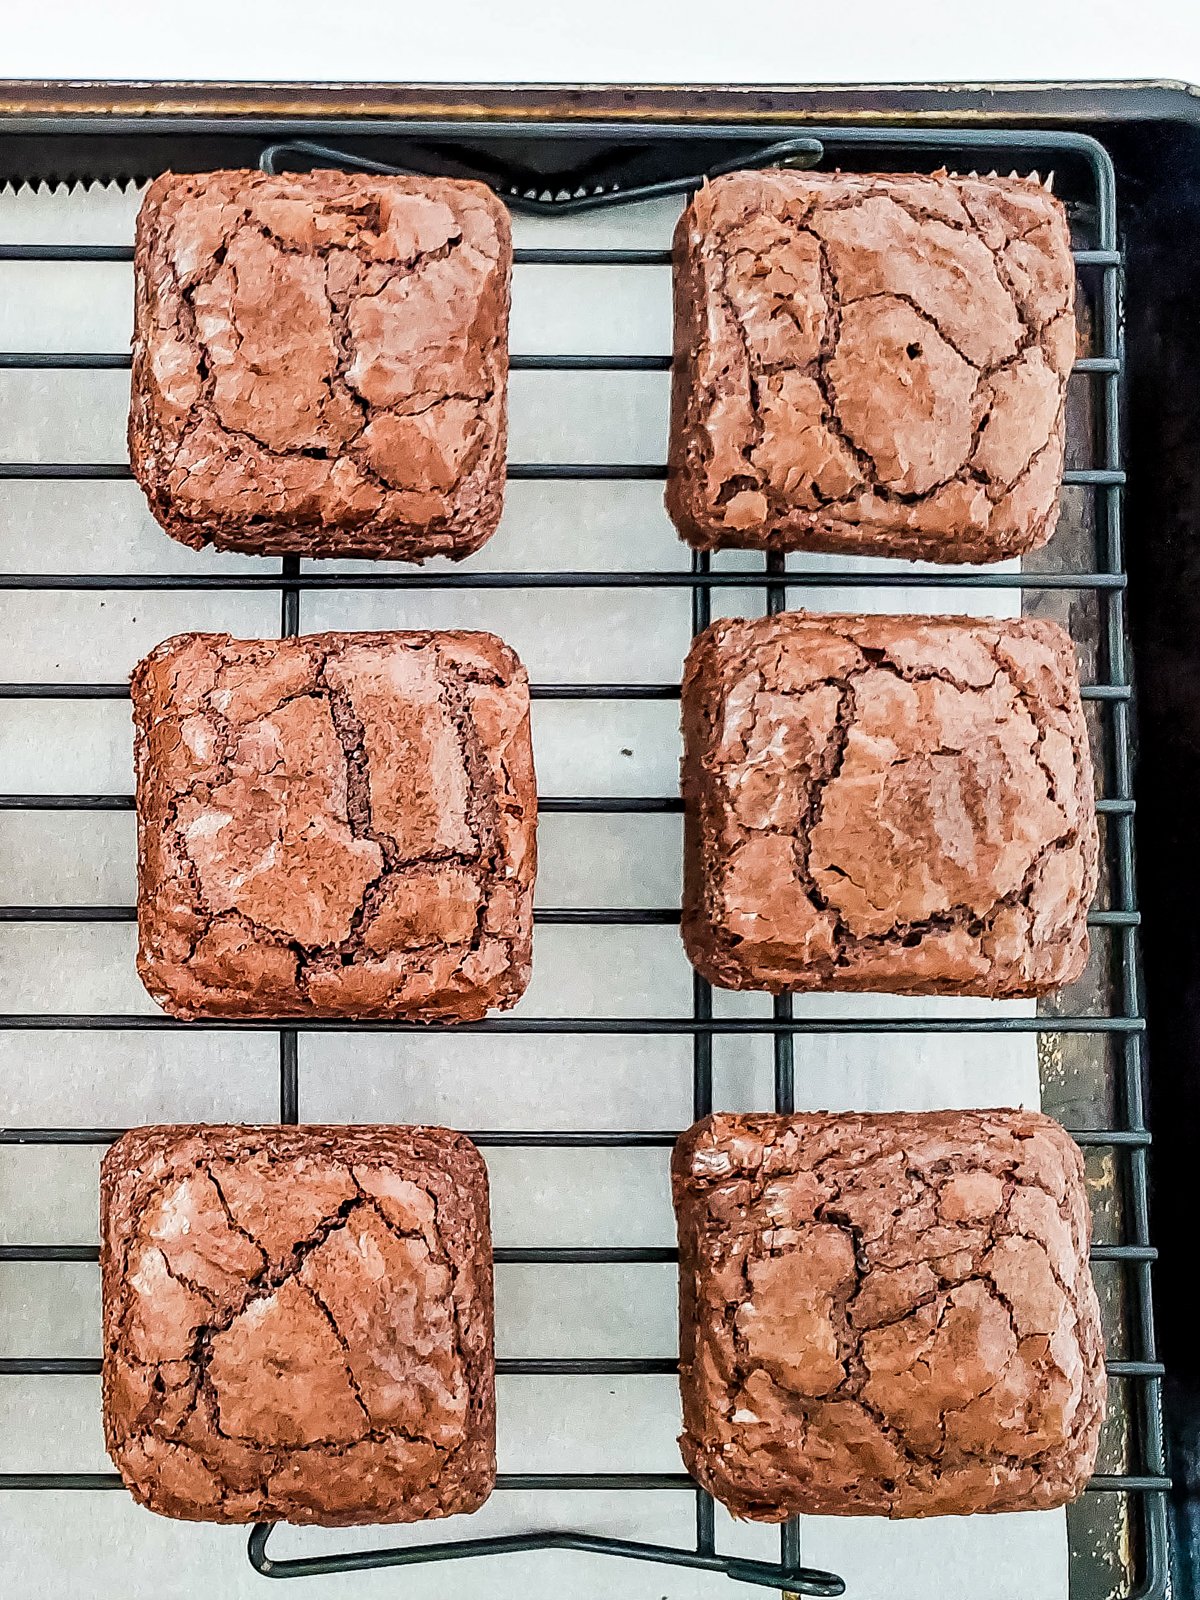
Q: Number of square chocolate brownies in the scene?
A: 6